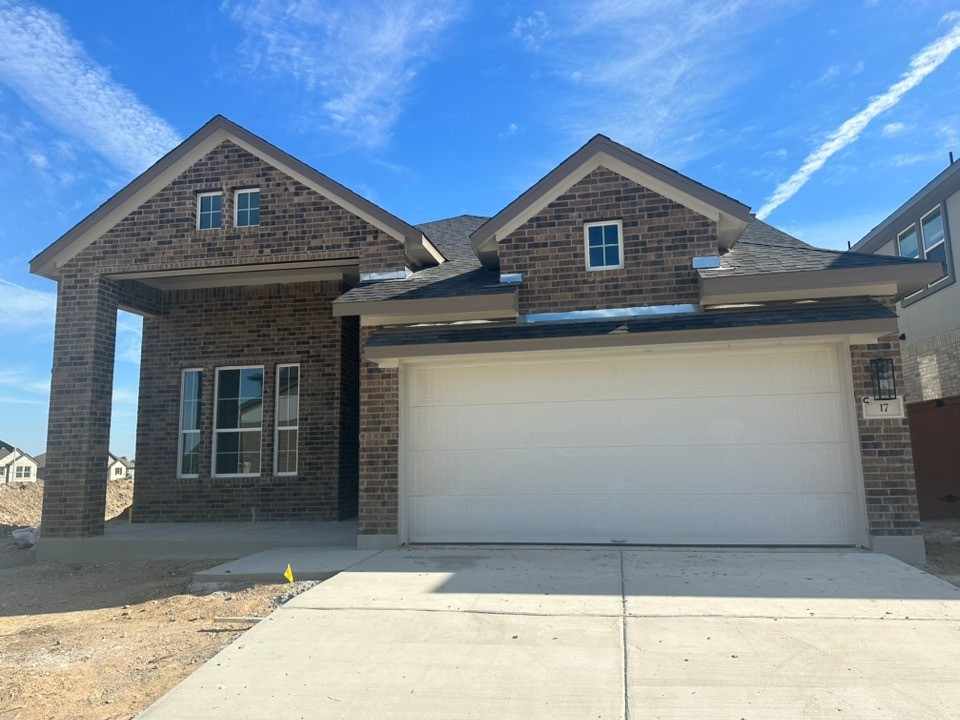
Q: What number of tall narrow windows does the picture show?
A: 2